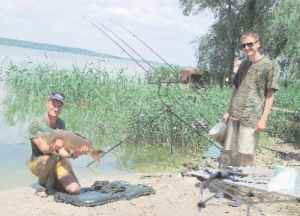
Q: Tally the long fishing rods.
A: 3